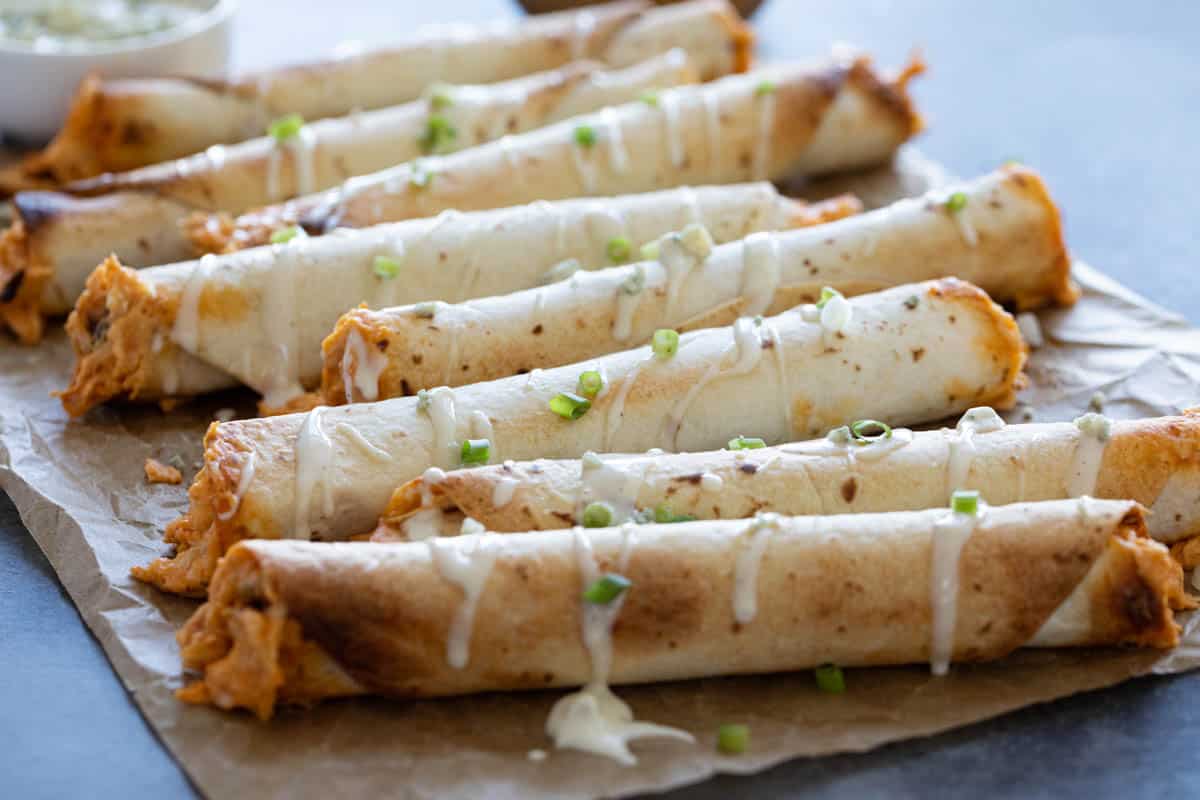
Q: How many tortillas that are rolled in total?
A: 8